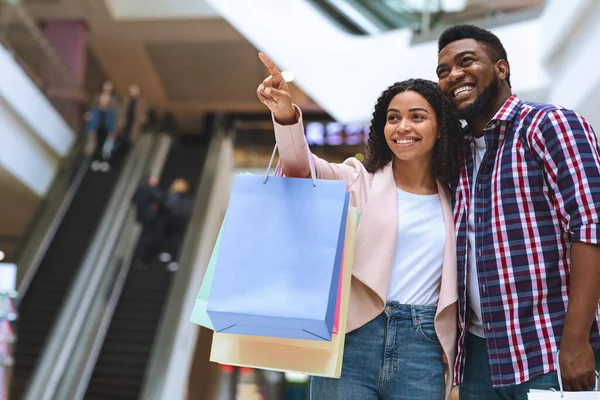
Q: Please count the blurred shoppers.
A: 5